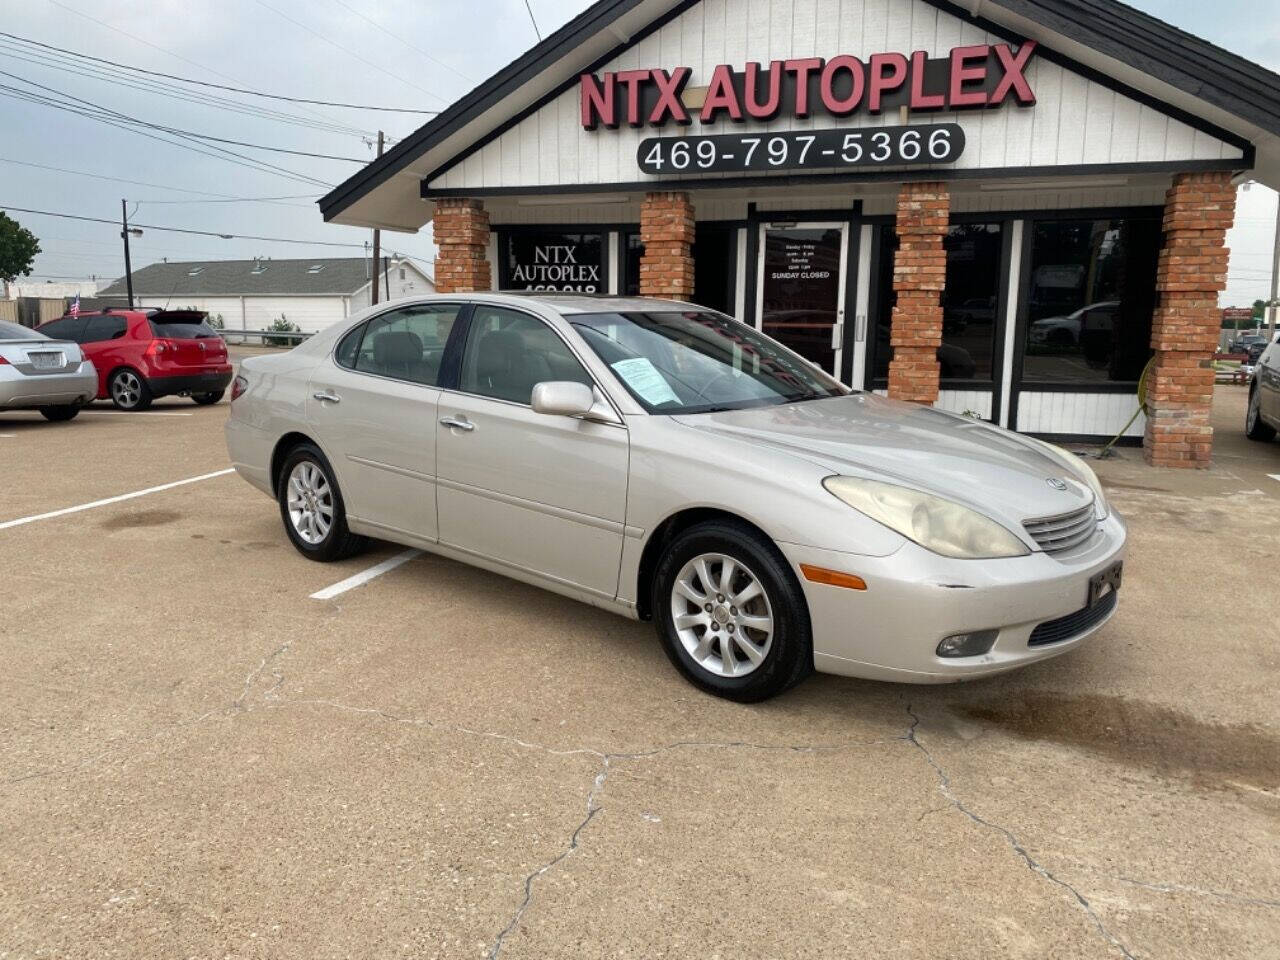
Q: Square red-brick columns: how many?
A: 4